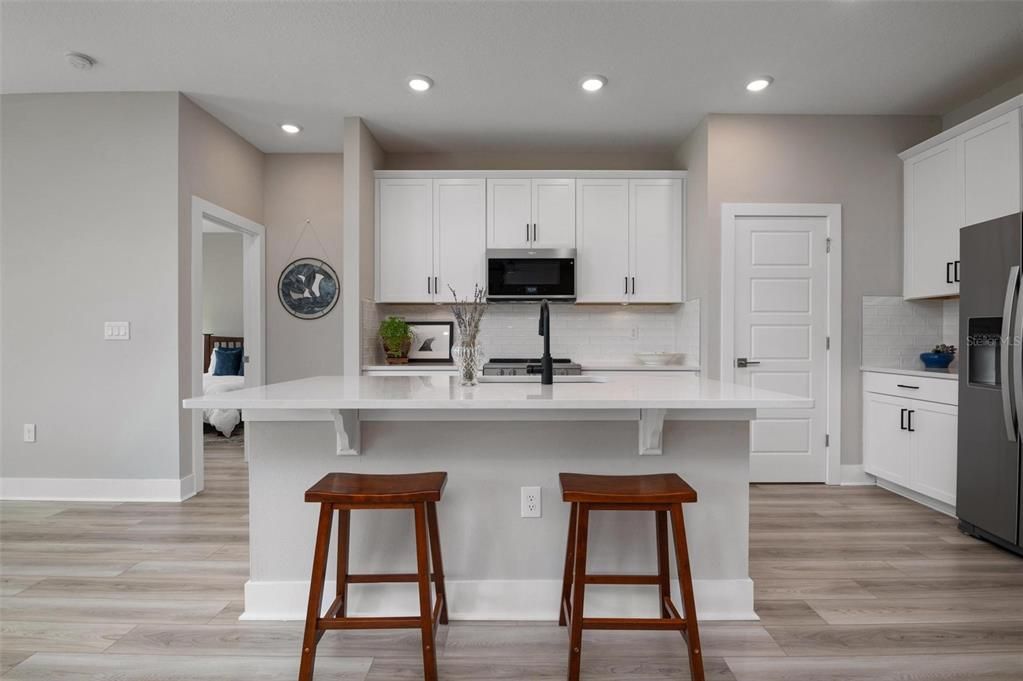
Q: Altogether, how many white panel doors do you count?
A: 1